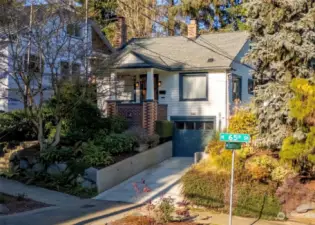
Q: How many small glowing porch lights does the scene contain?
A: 2